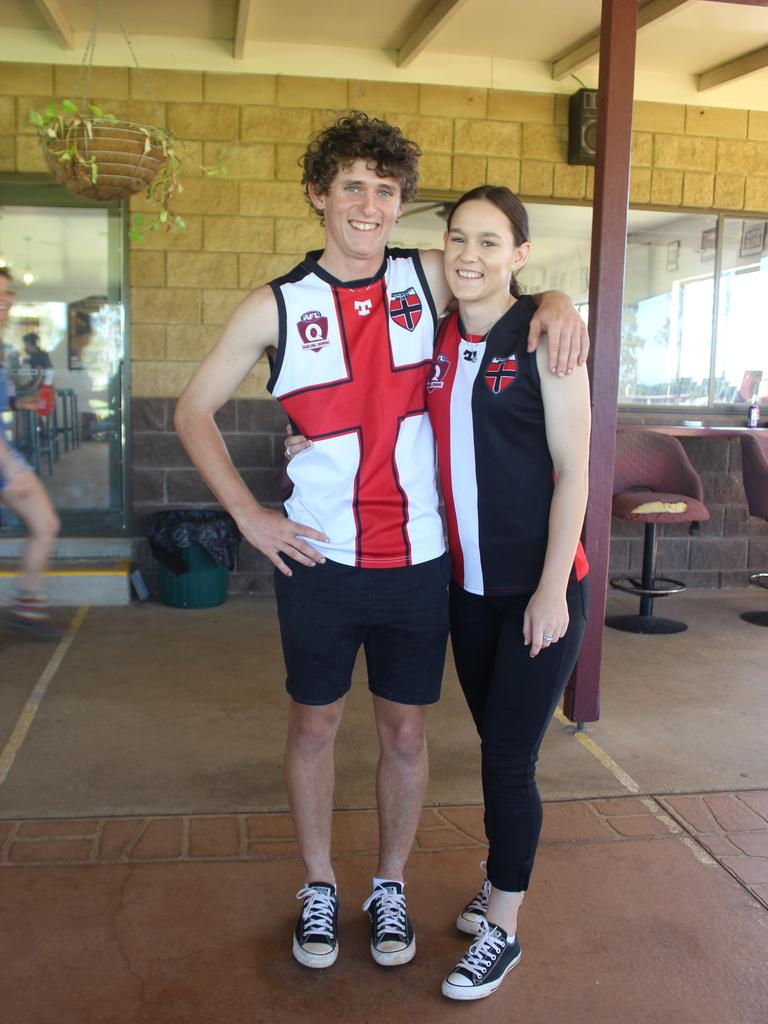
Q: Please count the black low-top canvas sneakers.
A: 4